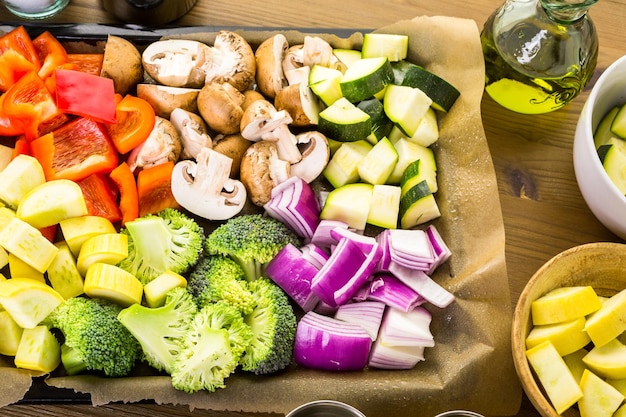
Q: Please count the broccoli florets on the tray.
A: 7